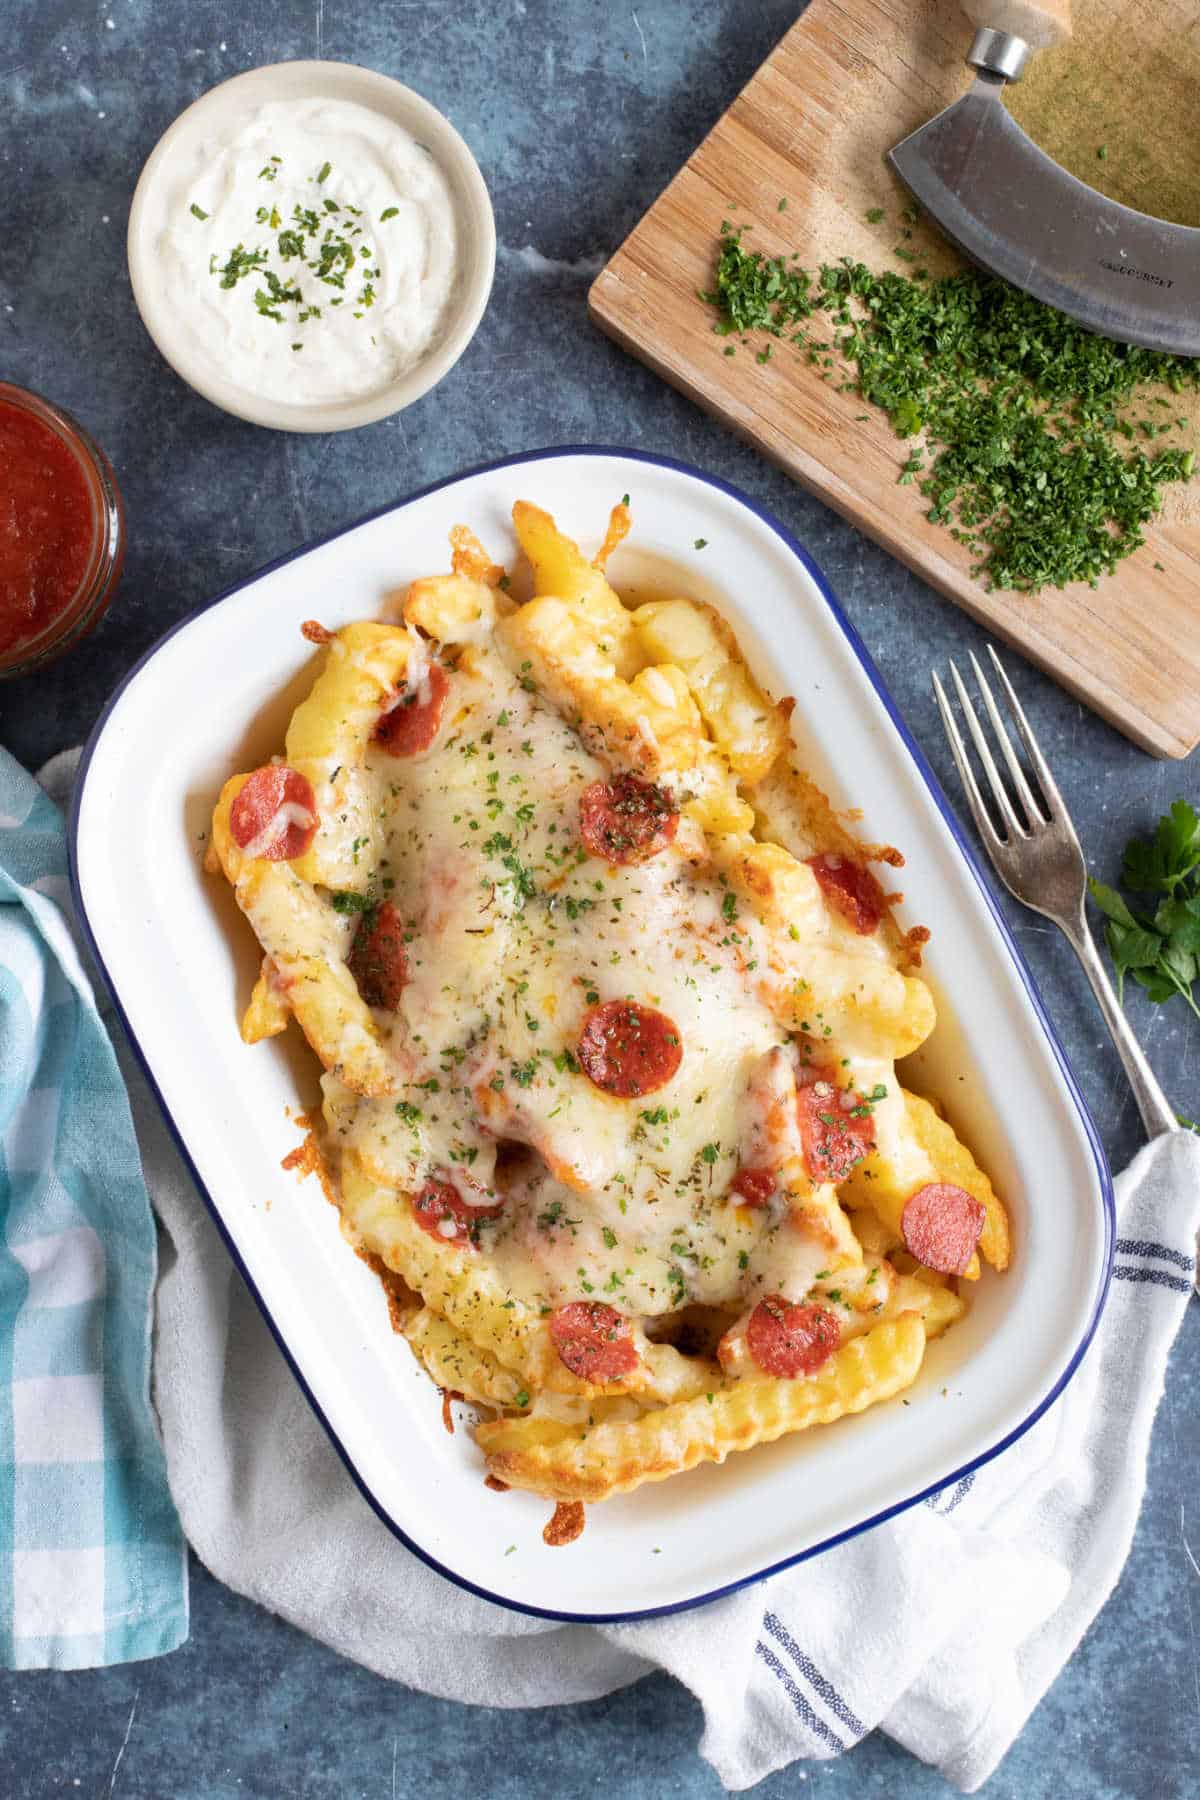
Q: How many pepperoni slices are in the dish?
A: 11